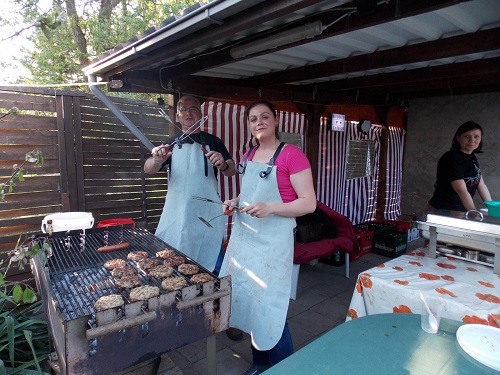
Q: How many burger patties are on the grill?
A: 13